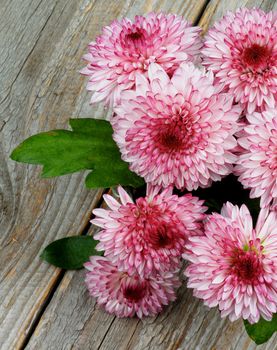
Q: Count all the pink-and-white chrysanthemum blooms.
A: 7